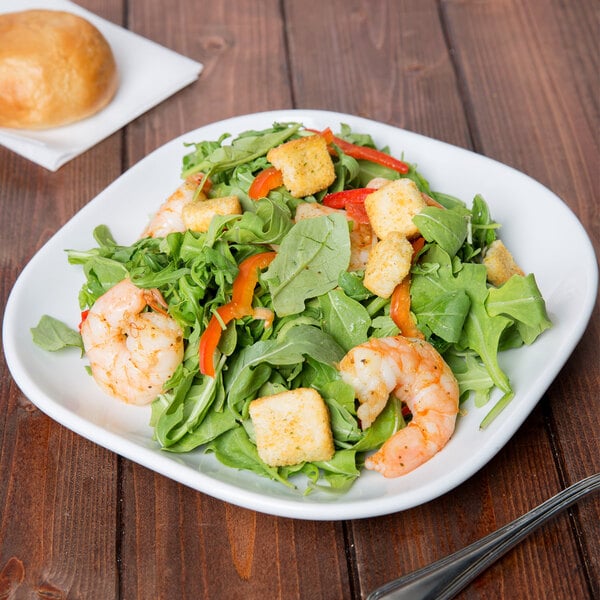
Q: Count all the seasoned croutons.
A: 6